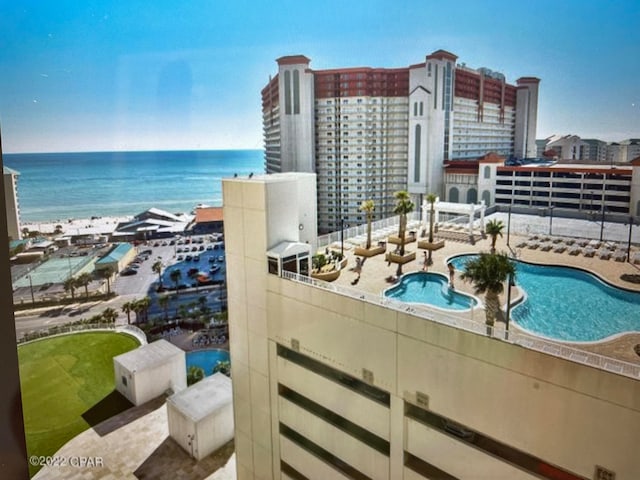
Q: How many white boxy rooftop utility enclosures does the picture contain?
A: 2